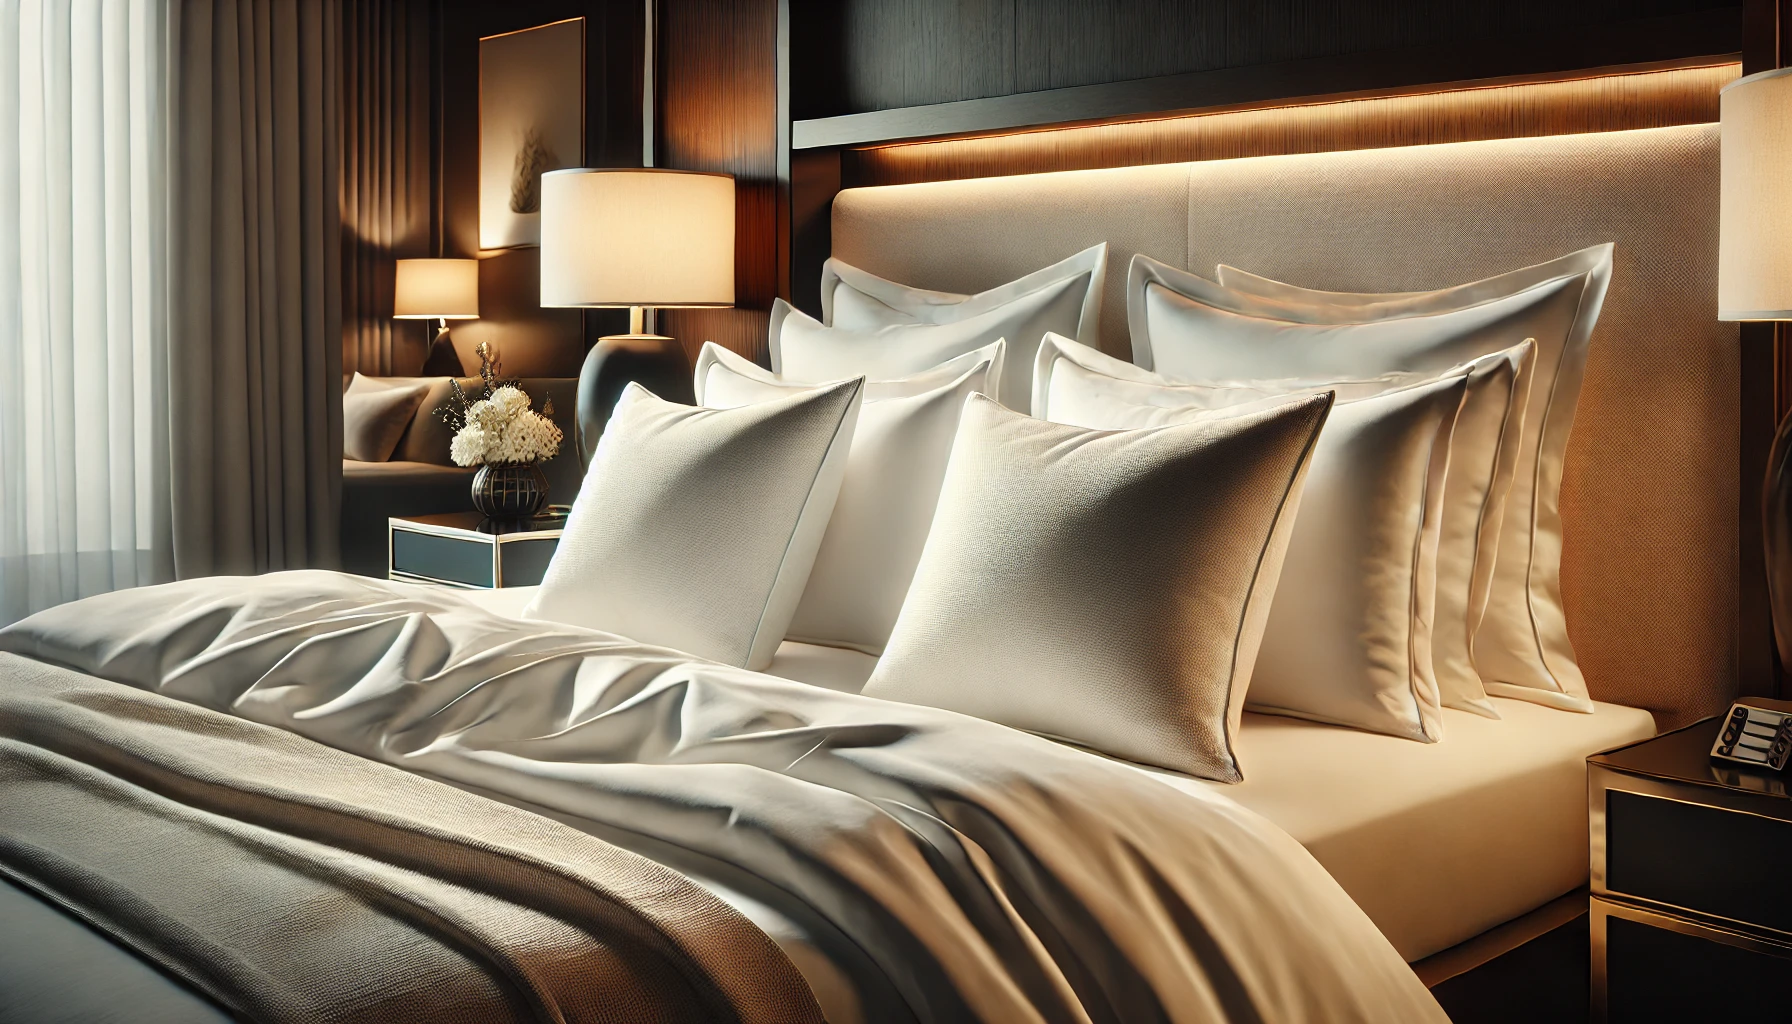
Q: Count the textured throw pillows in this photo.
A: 2